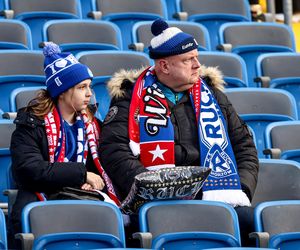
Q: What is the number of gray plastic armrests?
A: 13